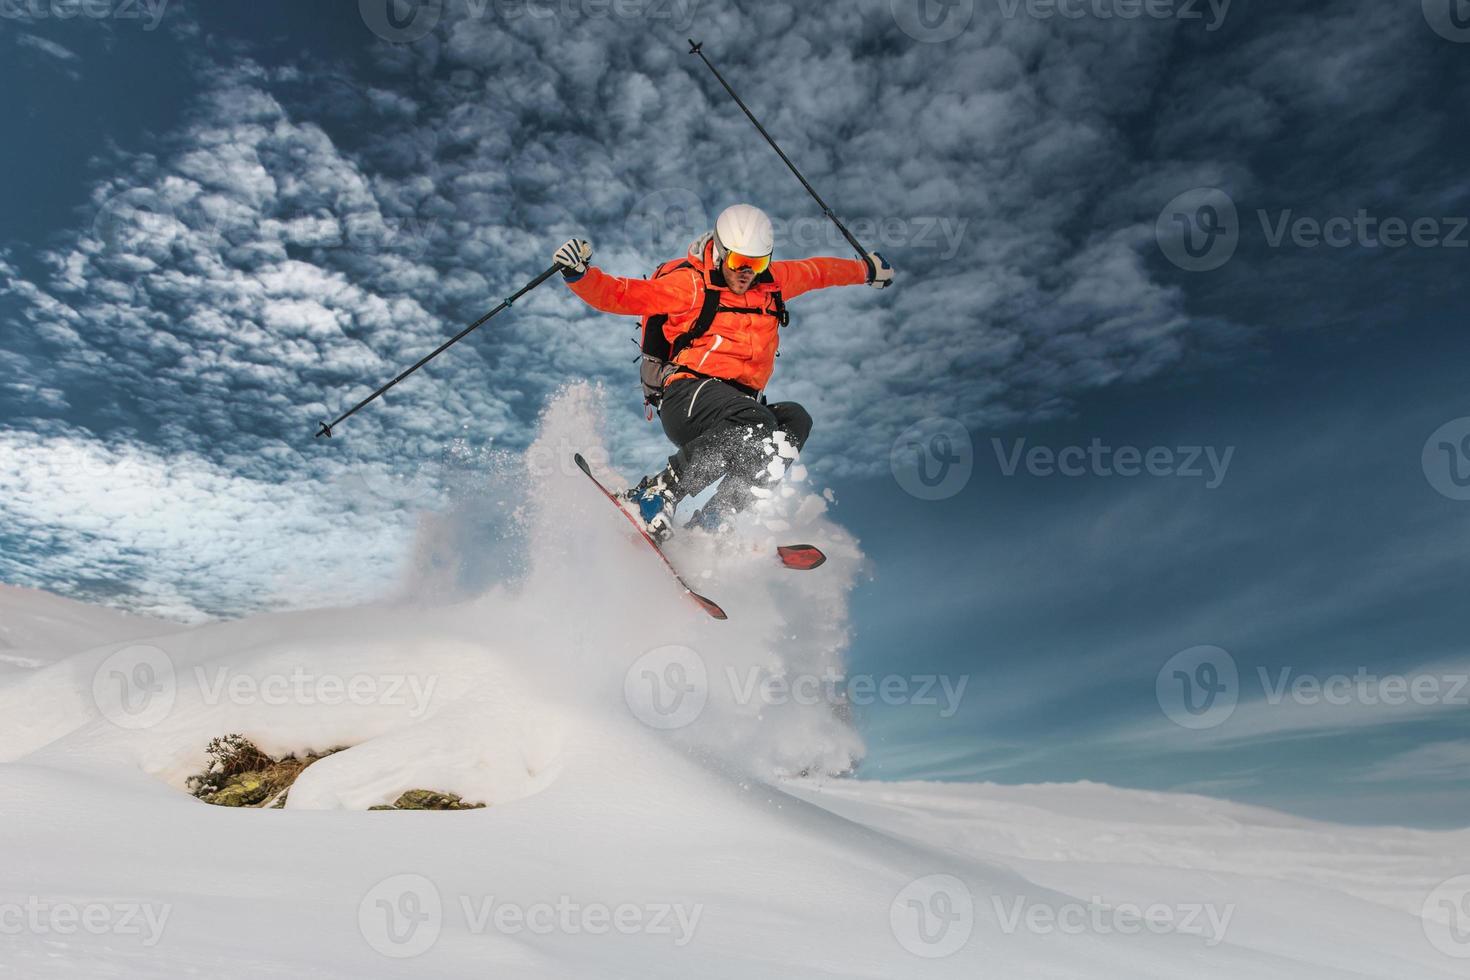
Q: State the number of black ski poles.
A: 2